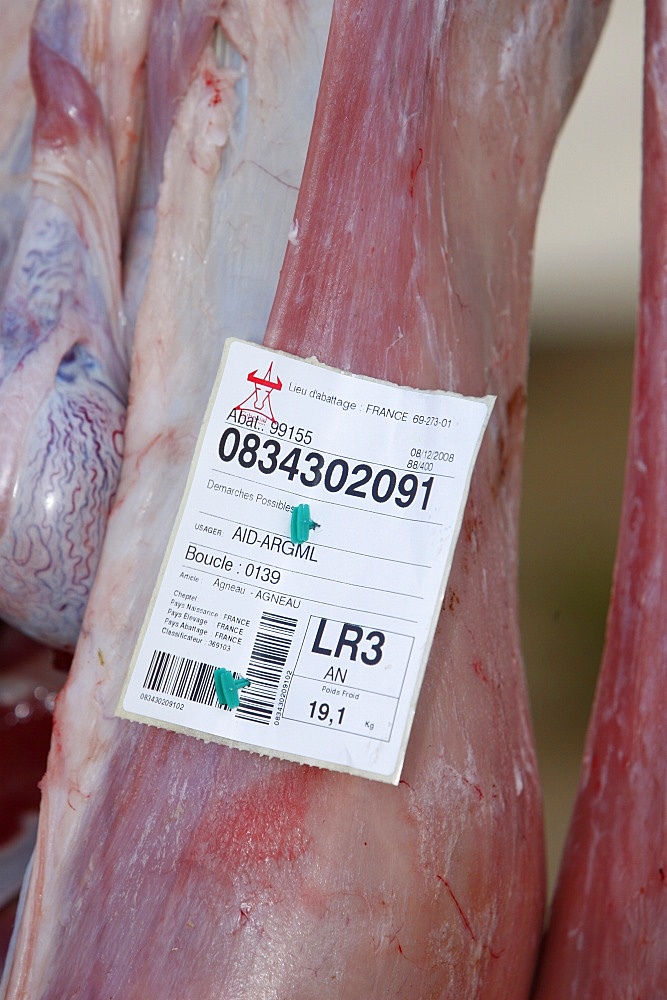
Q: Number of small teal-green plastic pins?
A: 2